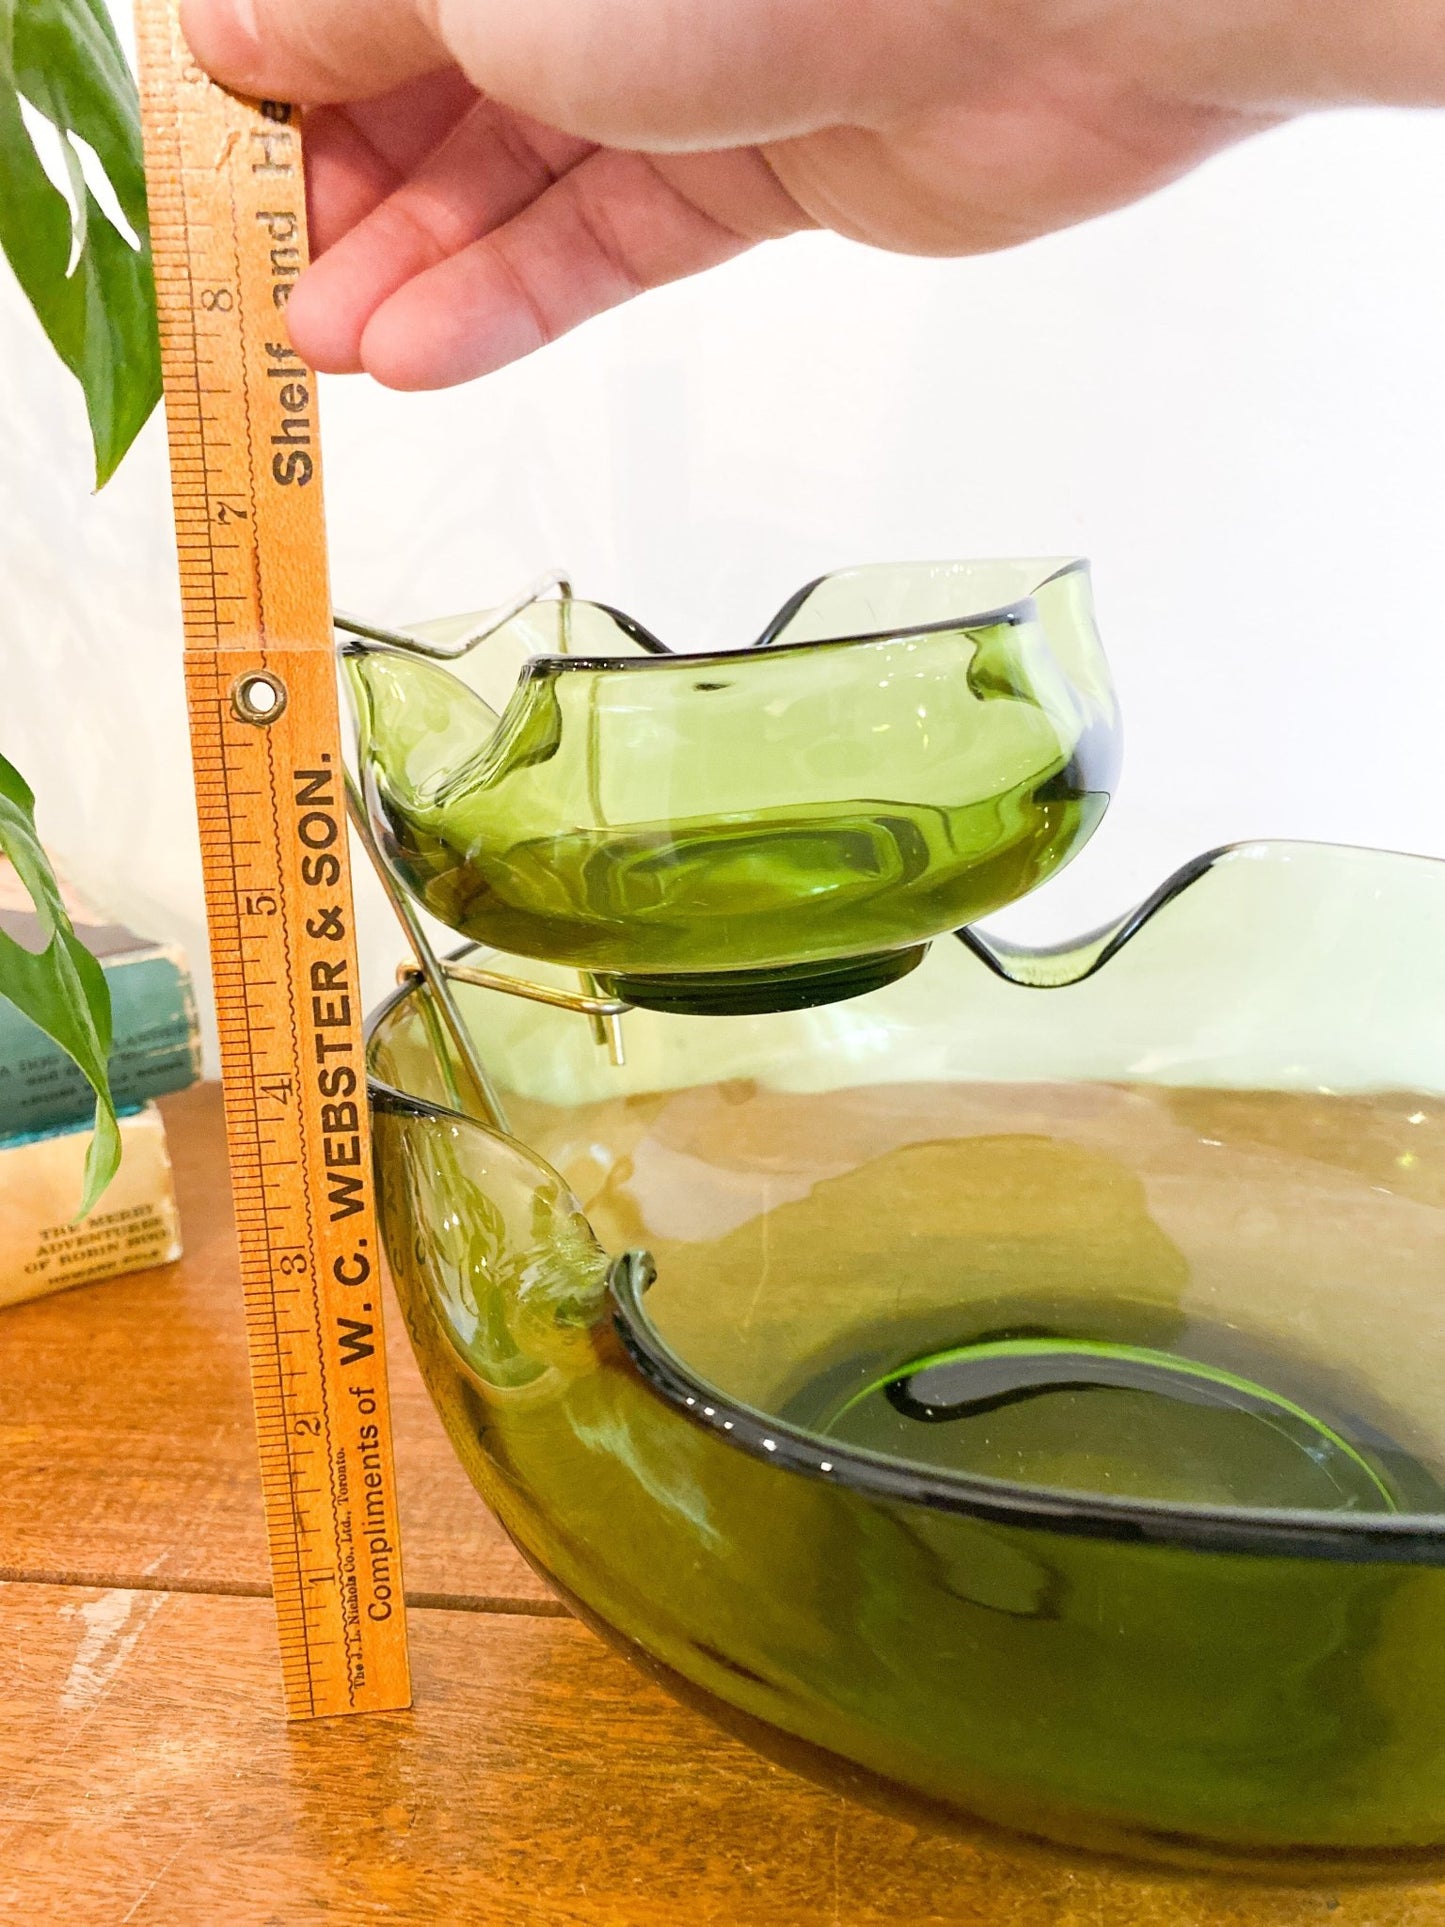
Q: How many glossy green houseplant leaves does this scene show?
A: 2